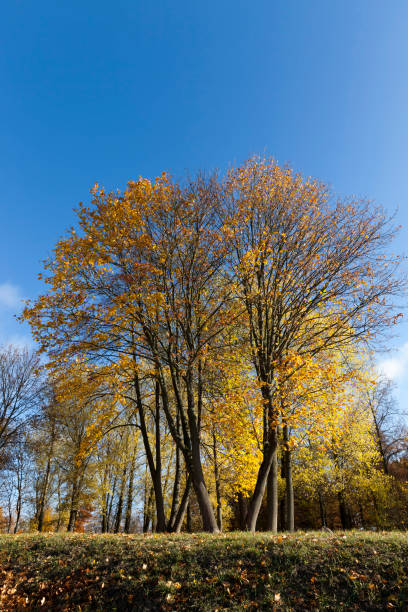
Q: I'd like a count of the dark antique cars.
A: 0